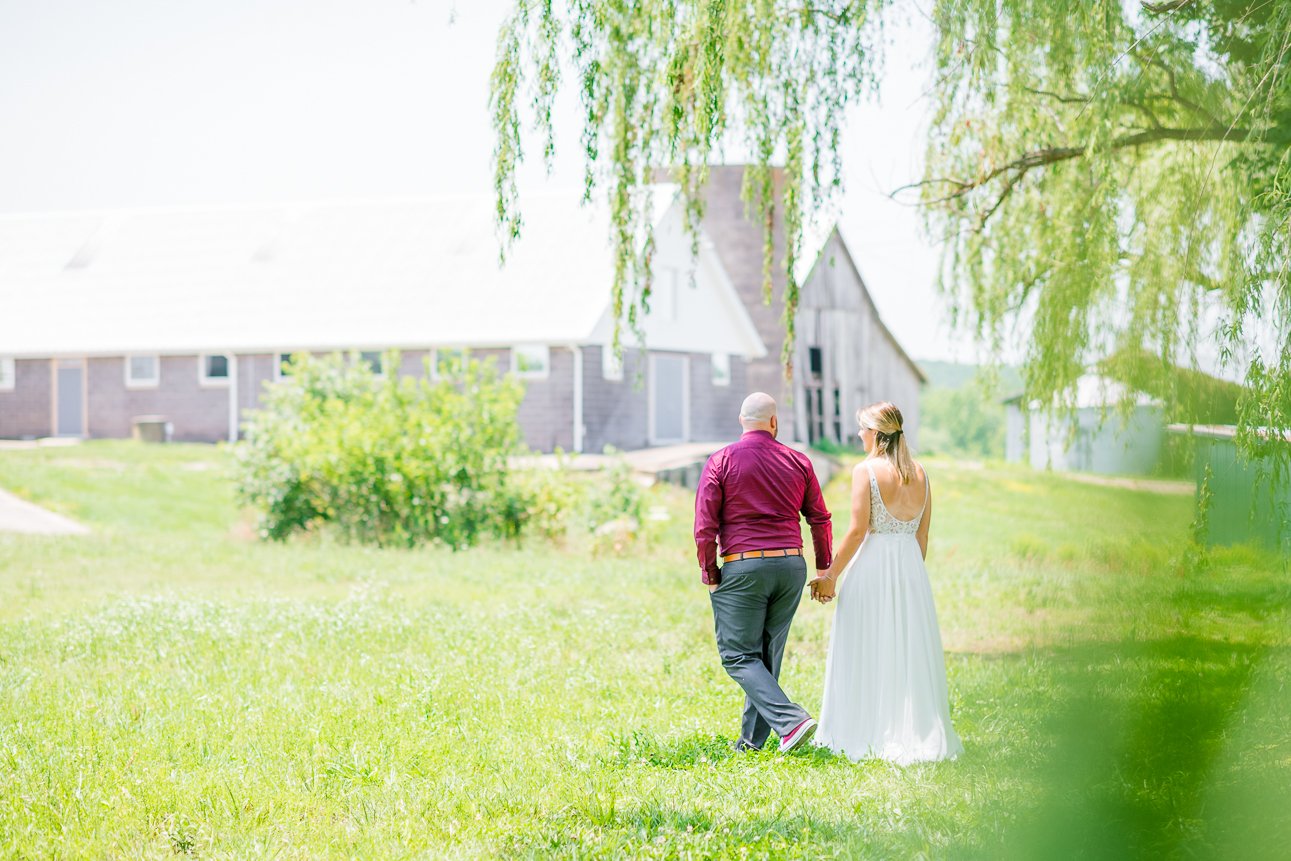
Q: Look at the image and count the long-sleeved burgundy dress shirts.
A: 1